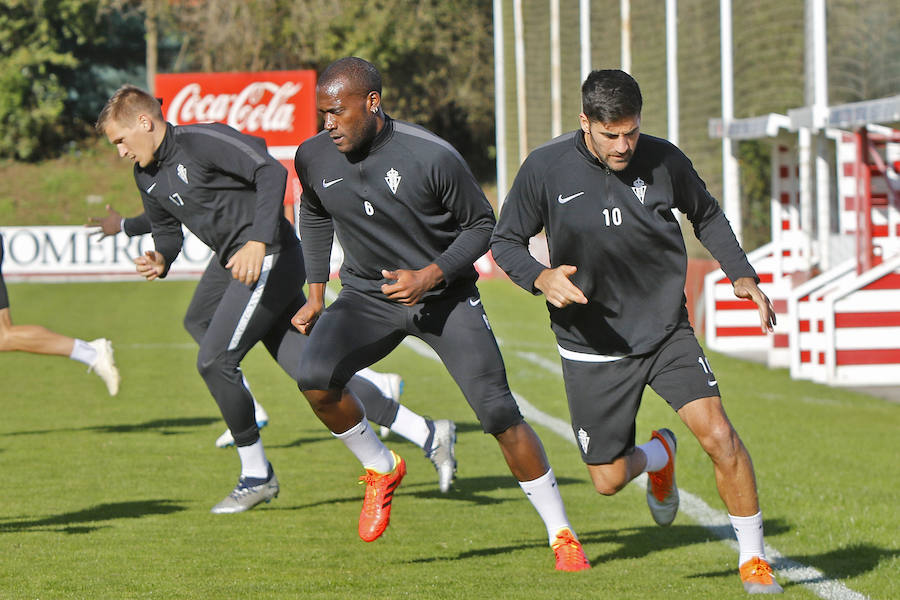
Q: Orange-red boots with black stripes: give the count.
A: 2